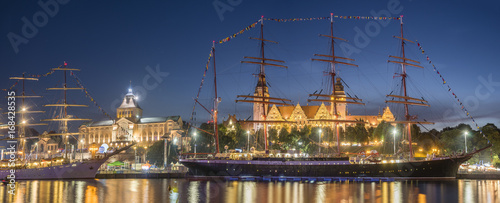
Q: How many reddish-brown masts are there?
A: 4